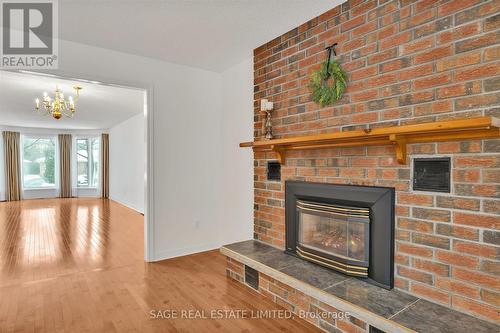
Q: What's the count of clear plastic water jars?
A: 0